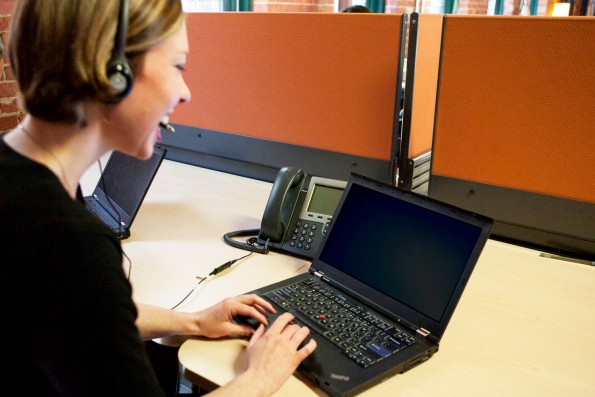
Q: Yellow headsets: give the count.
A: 0